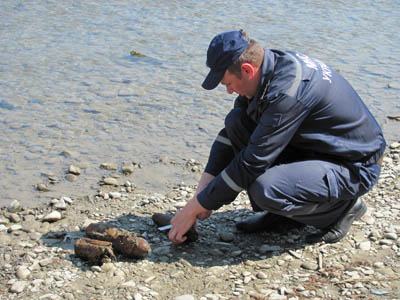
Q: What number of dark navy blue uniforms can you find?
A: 1